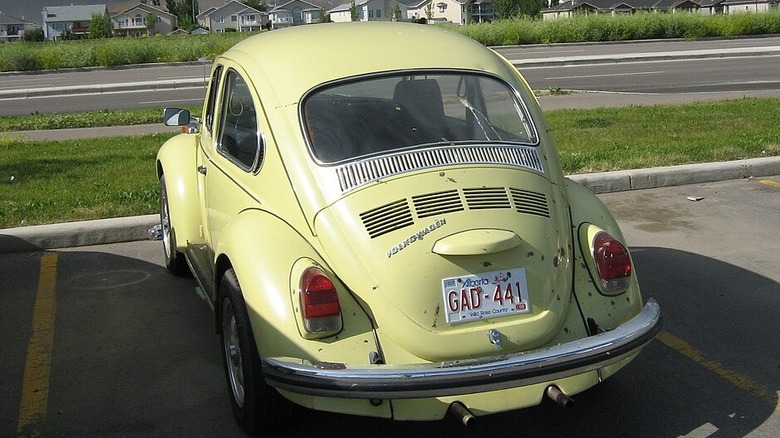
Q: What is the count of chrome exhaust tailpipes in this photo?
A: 2